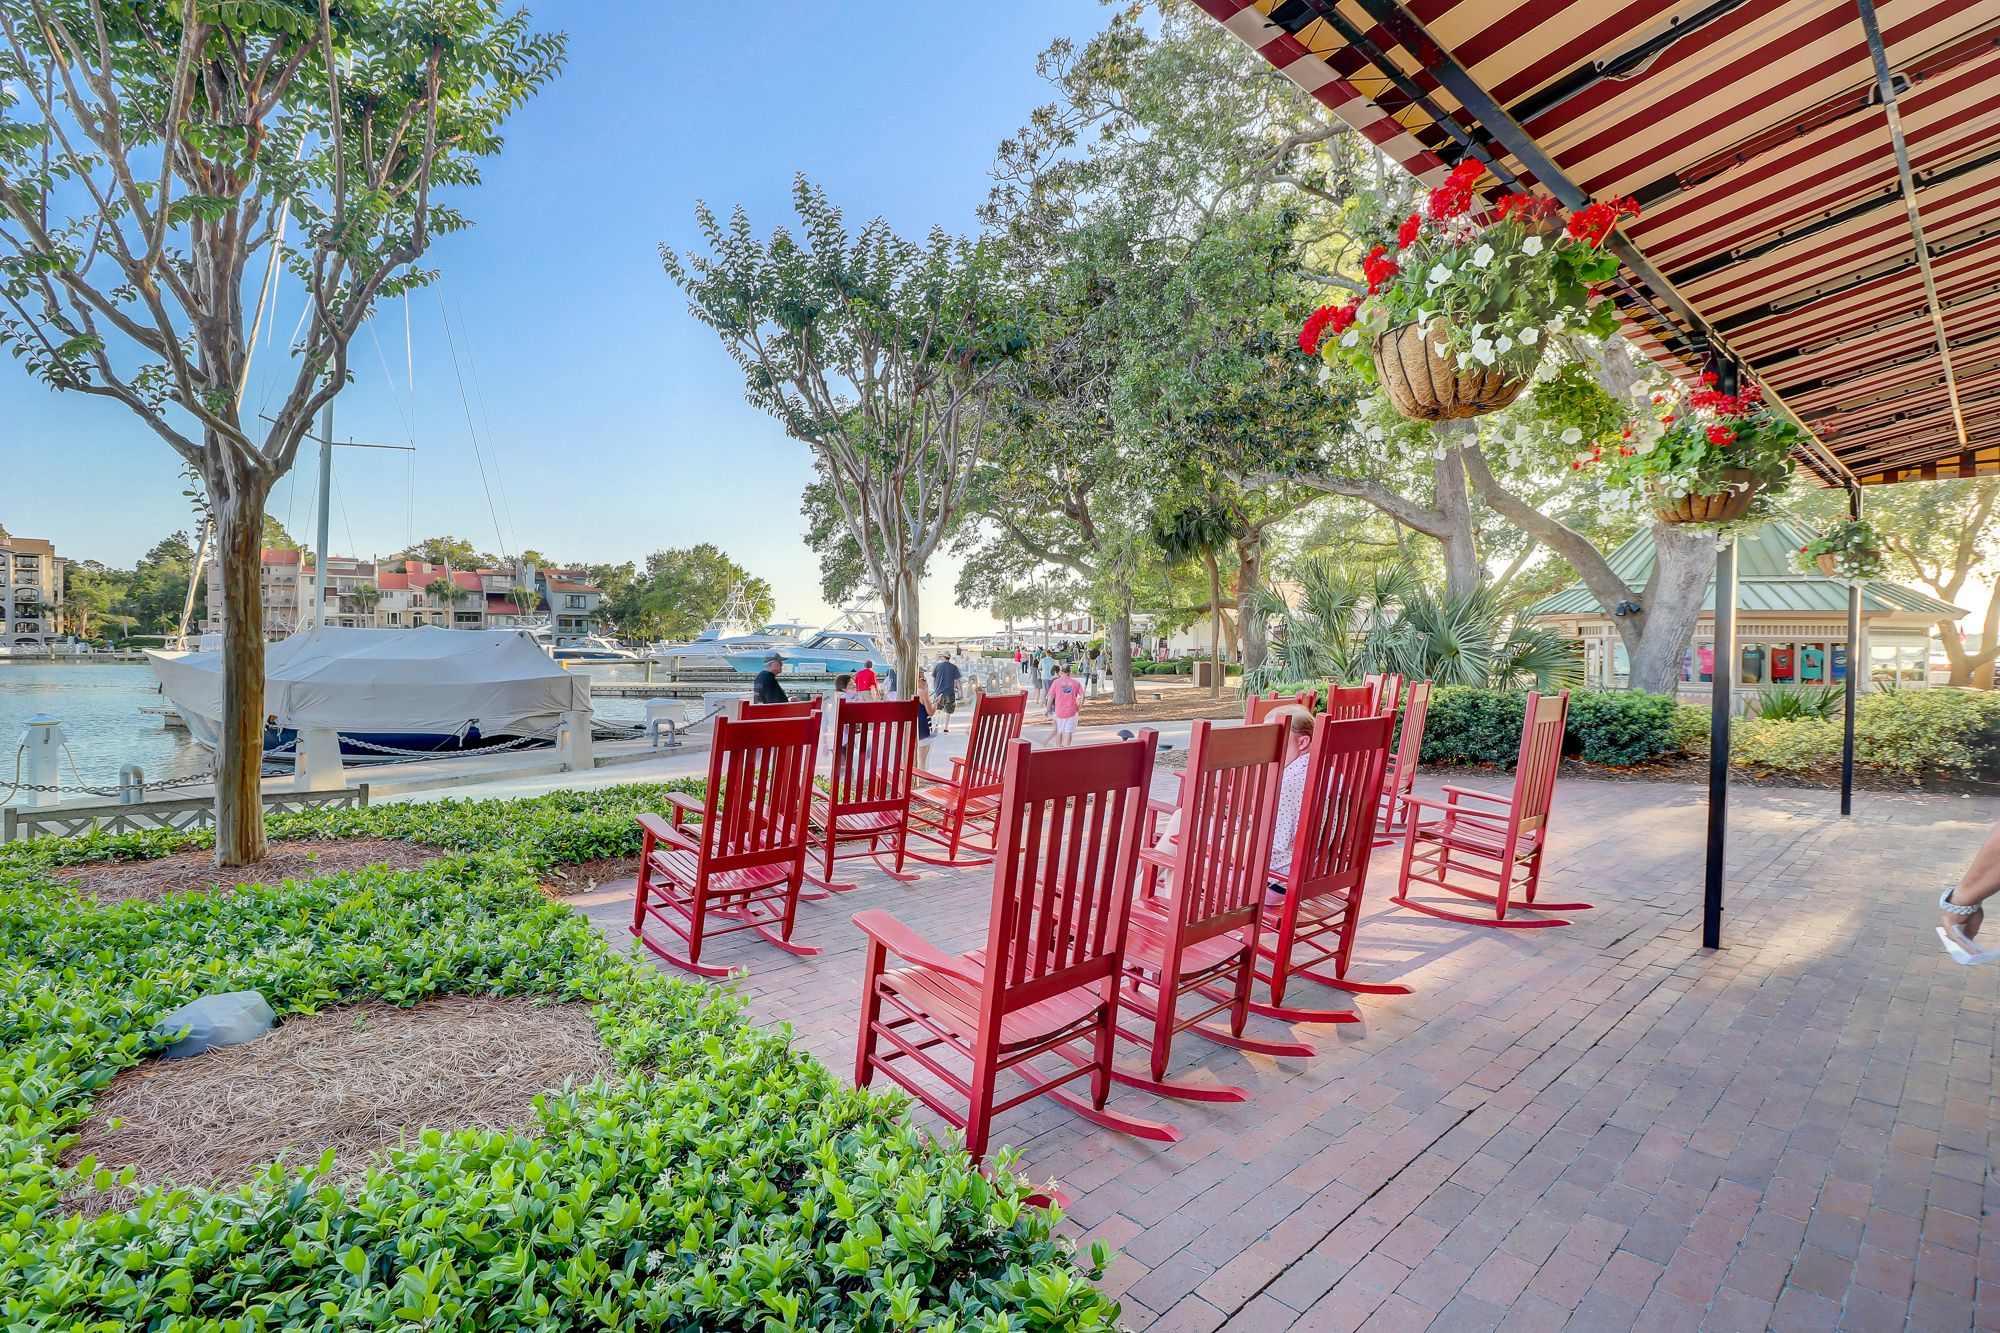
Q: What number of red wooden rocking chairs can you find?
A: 14